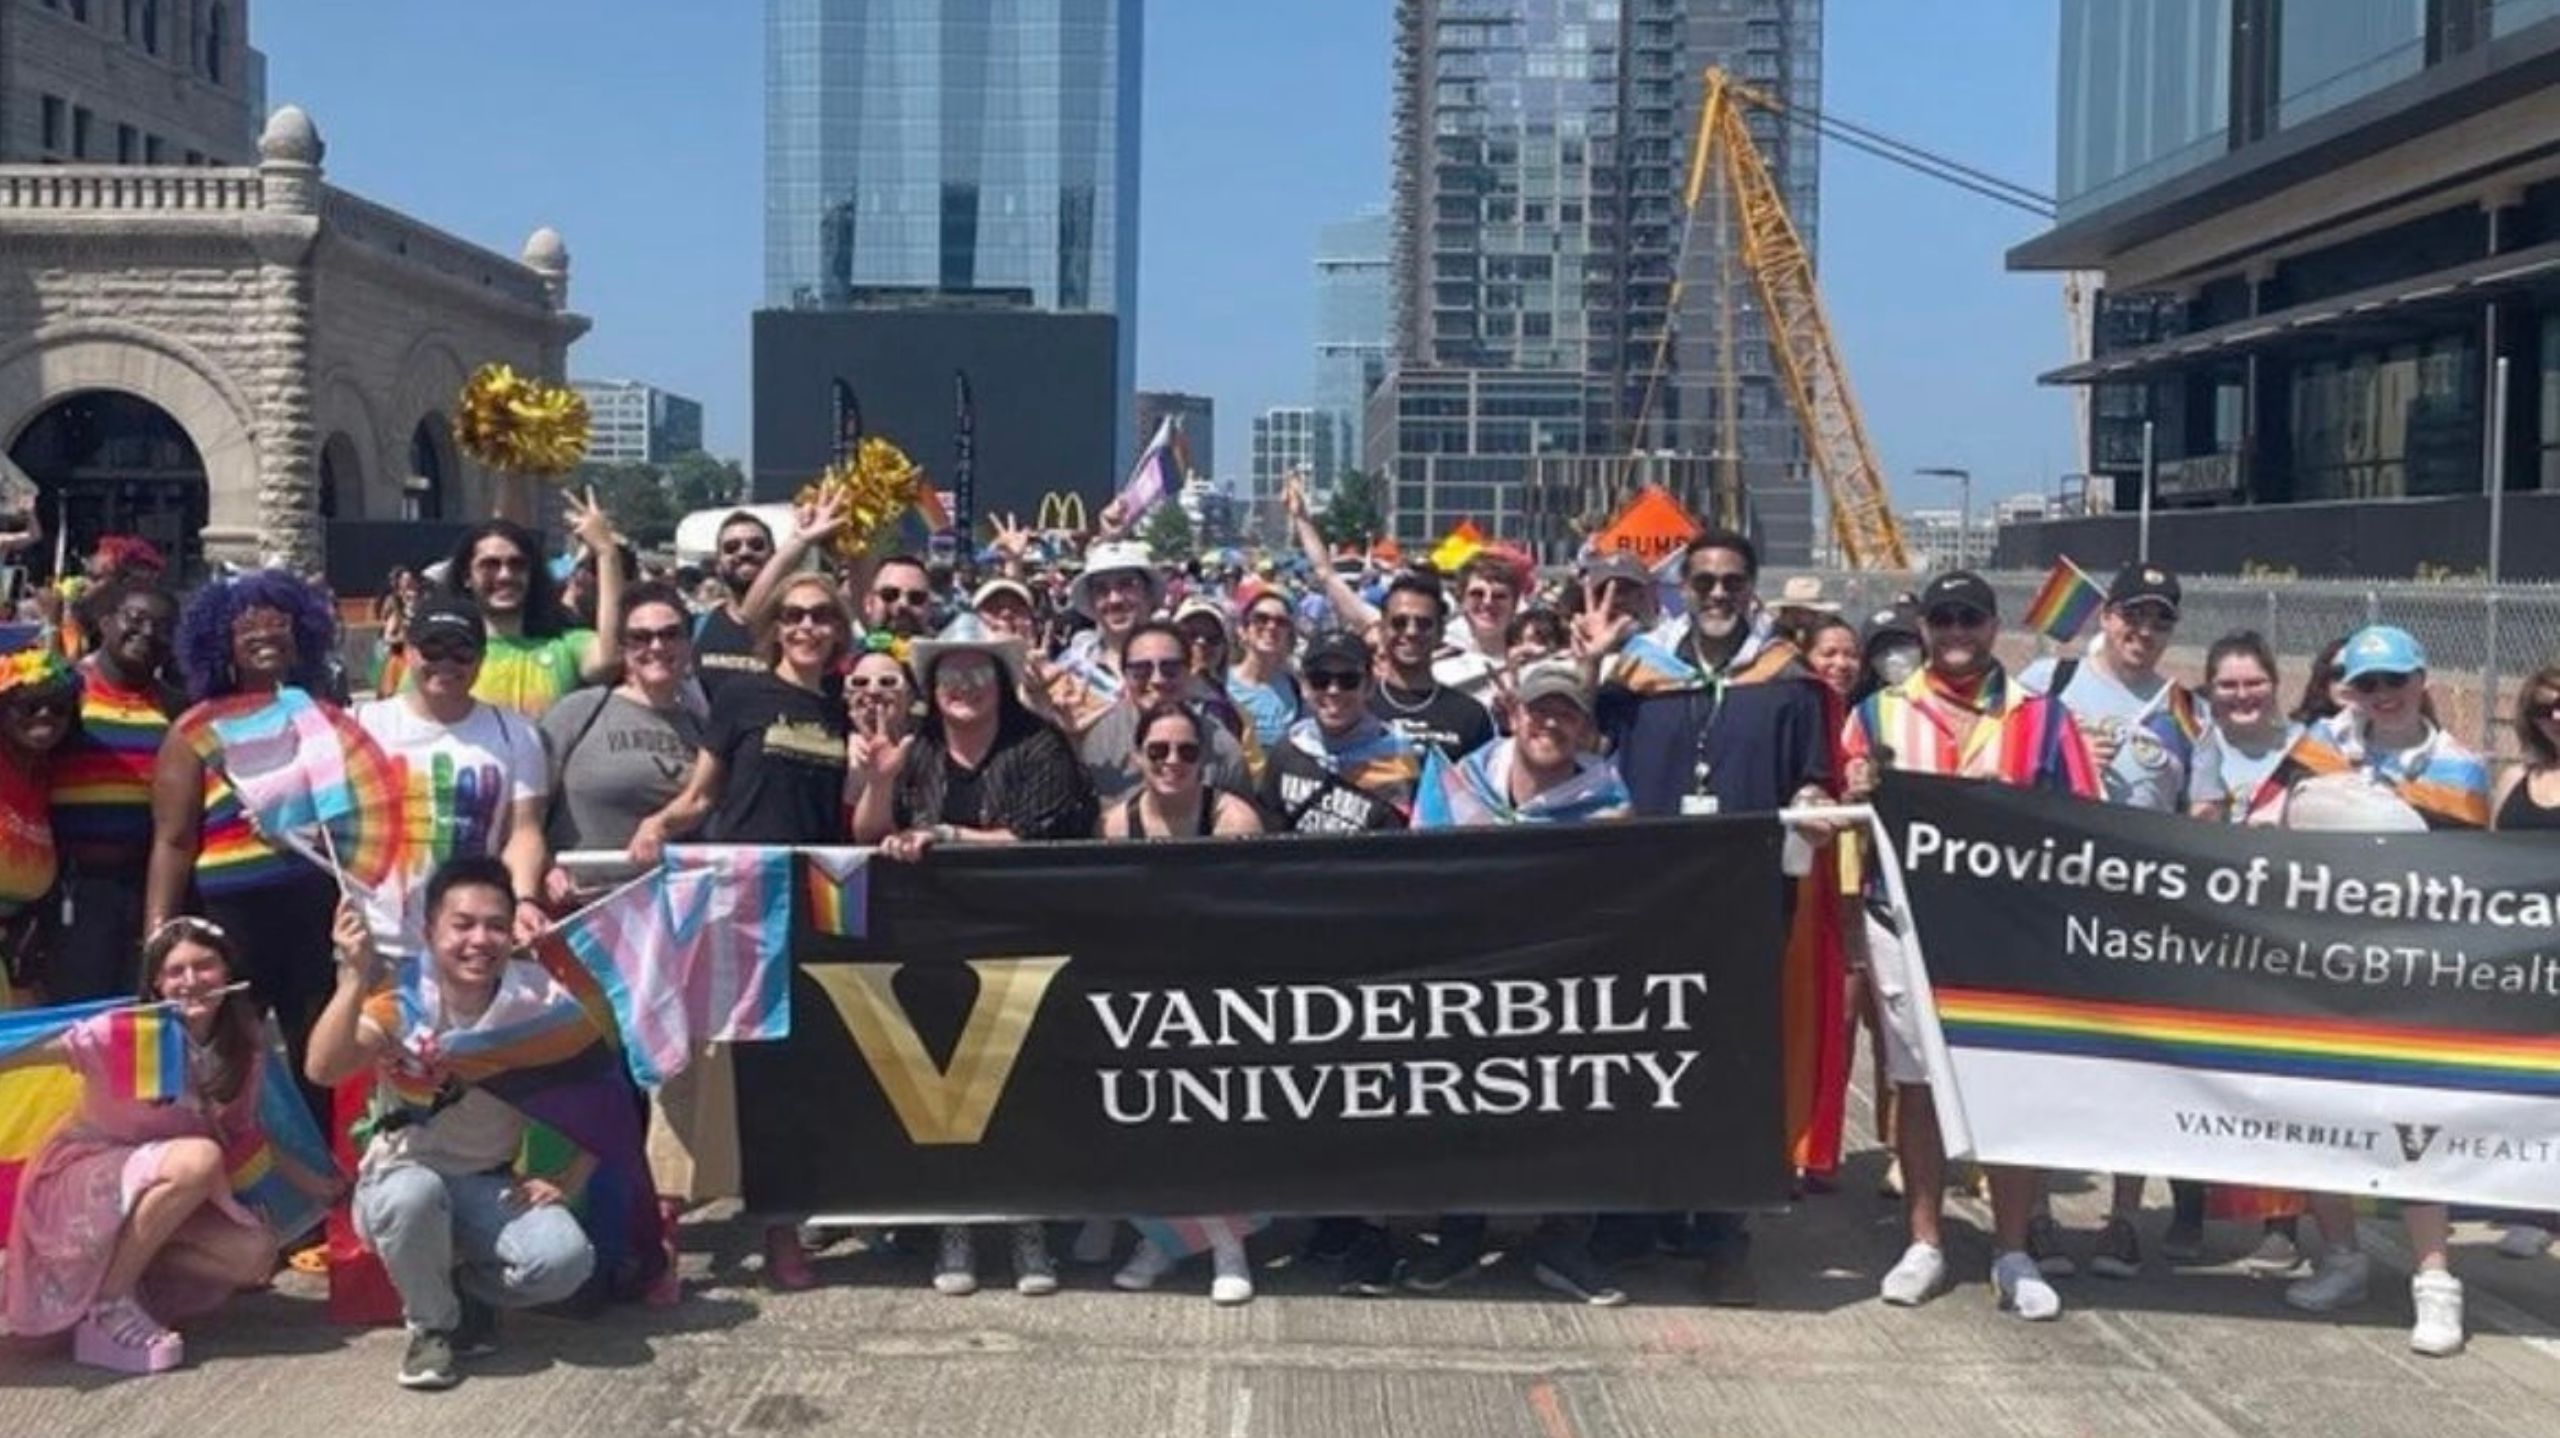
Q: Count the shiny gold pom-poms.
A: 2